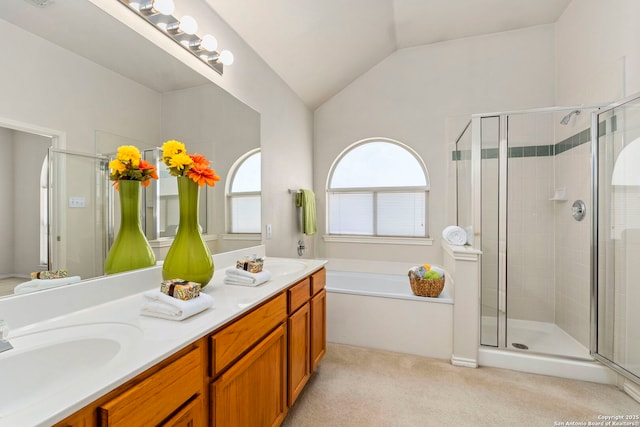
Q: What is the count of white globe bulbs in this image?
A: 4